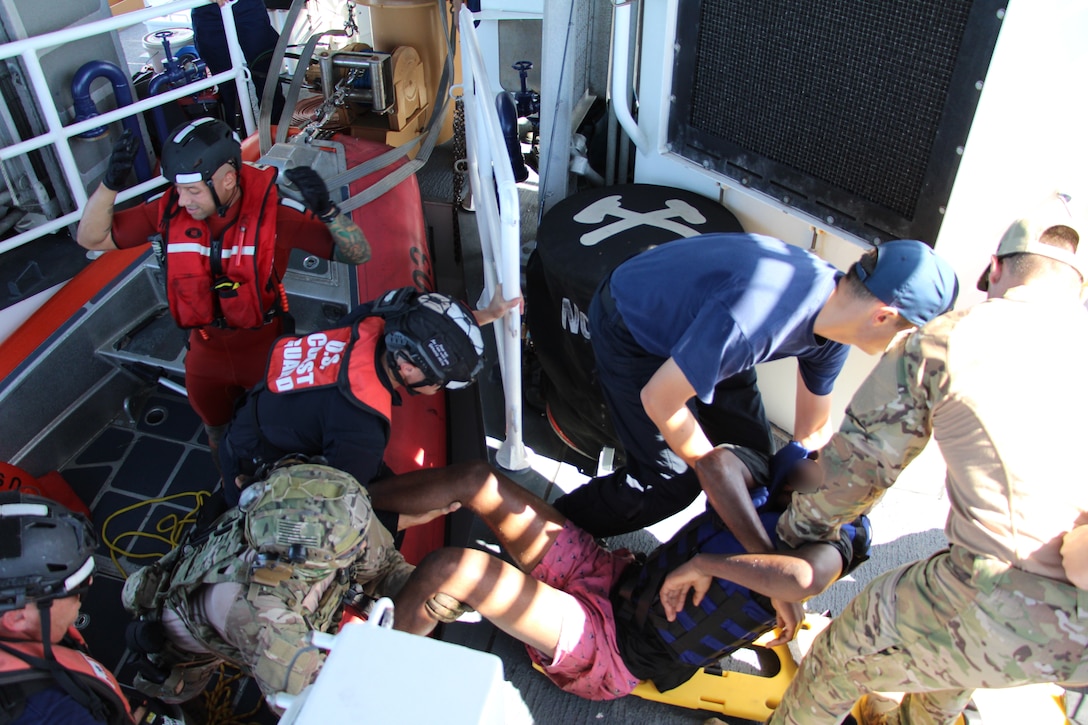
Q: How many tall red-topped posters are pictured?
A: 0